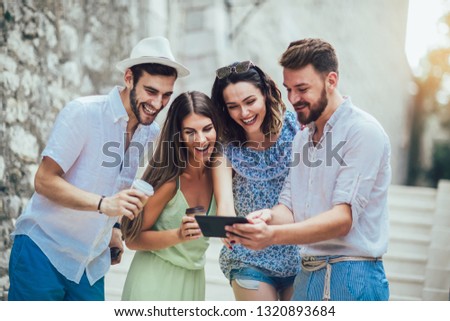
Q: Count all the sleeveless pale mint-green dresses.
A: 1